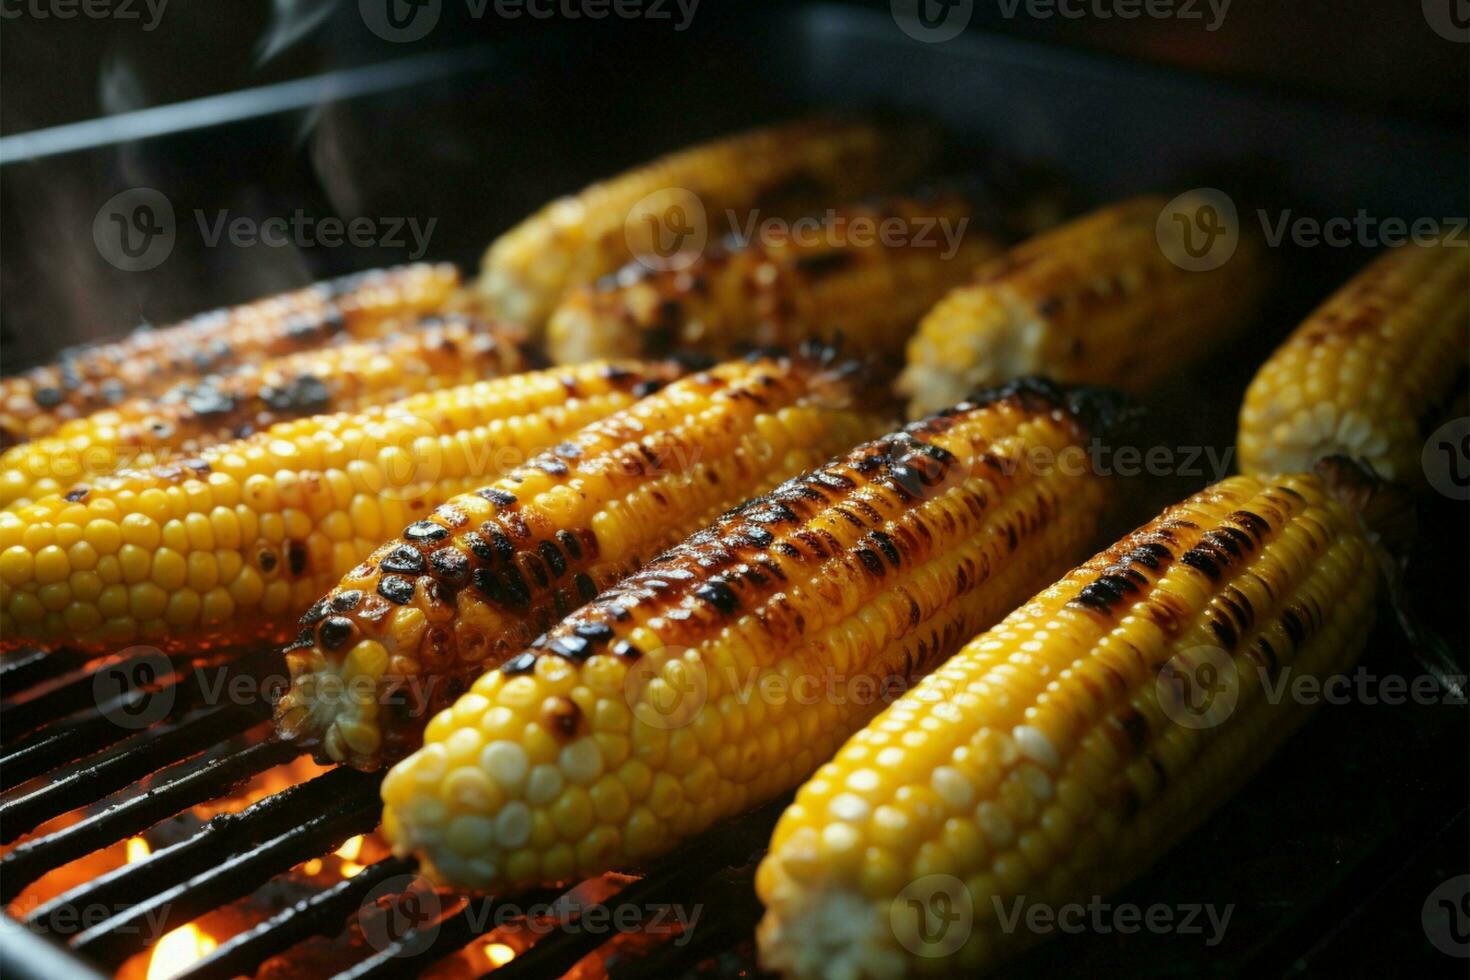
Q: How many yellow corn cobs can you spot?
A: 10